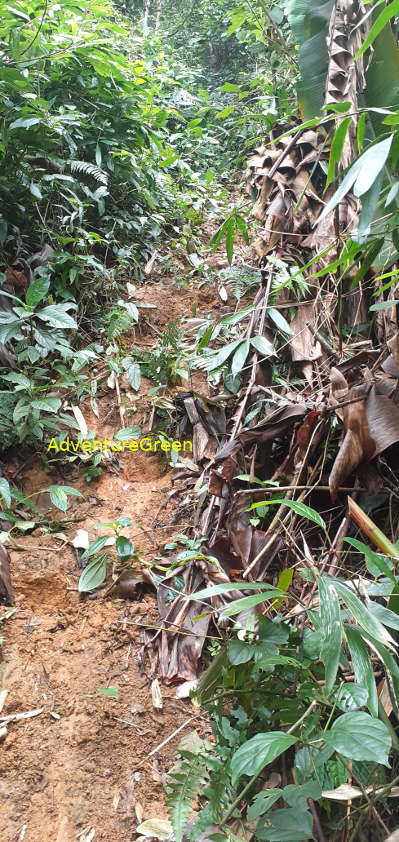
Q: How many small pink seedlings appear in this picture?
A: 0